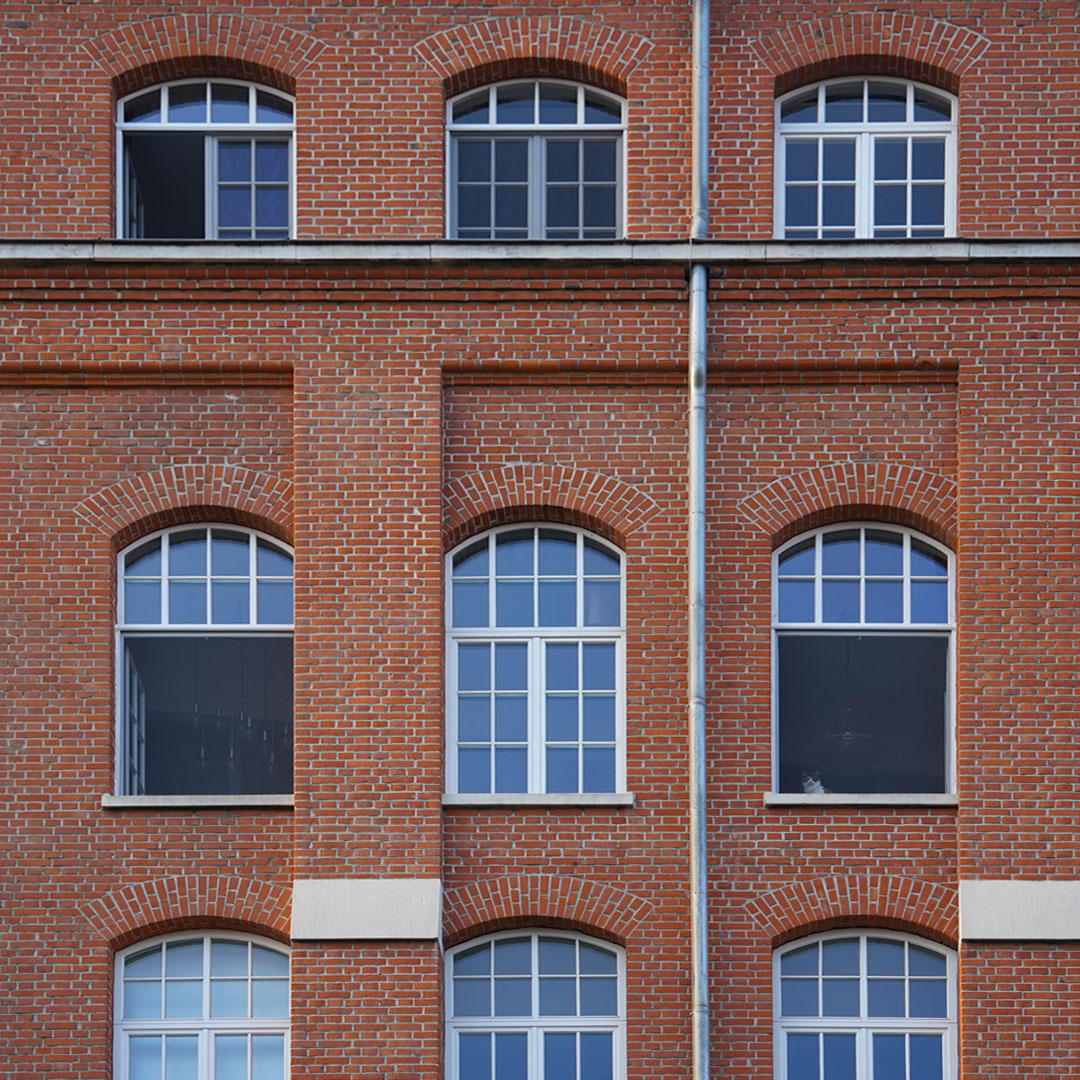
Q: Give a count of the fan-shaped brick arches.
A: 9